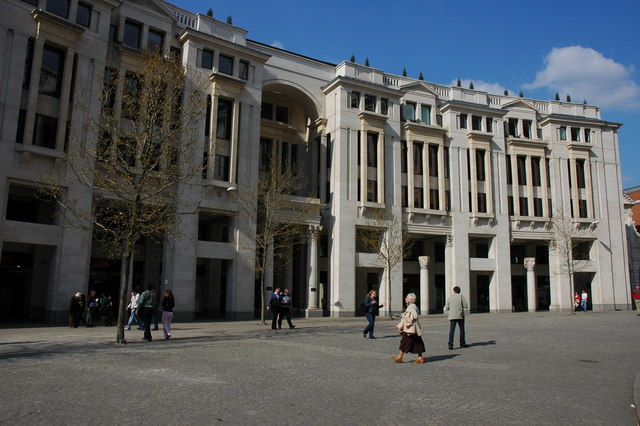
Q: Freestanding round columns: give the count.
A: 3